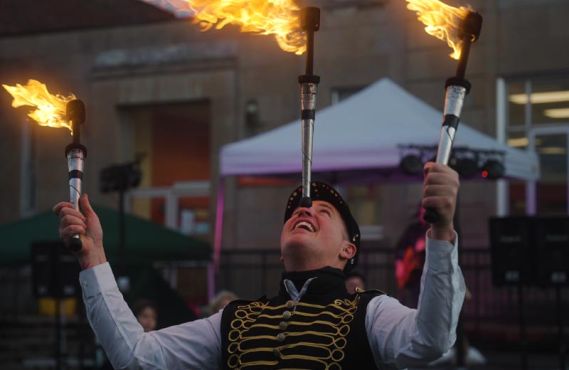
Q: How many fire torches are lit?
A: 3